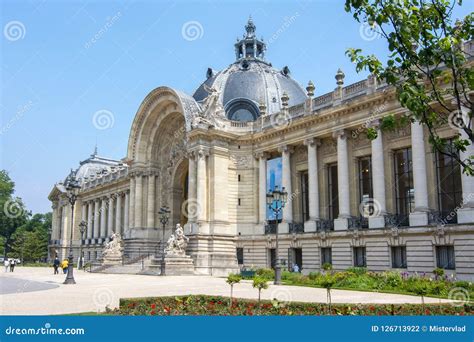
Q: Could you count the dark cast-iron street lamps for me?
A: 4